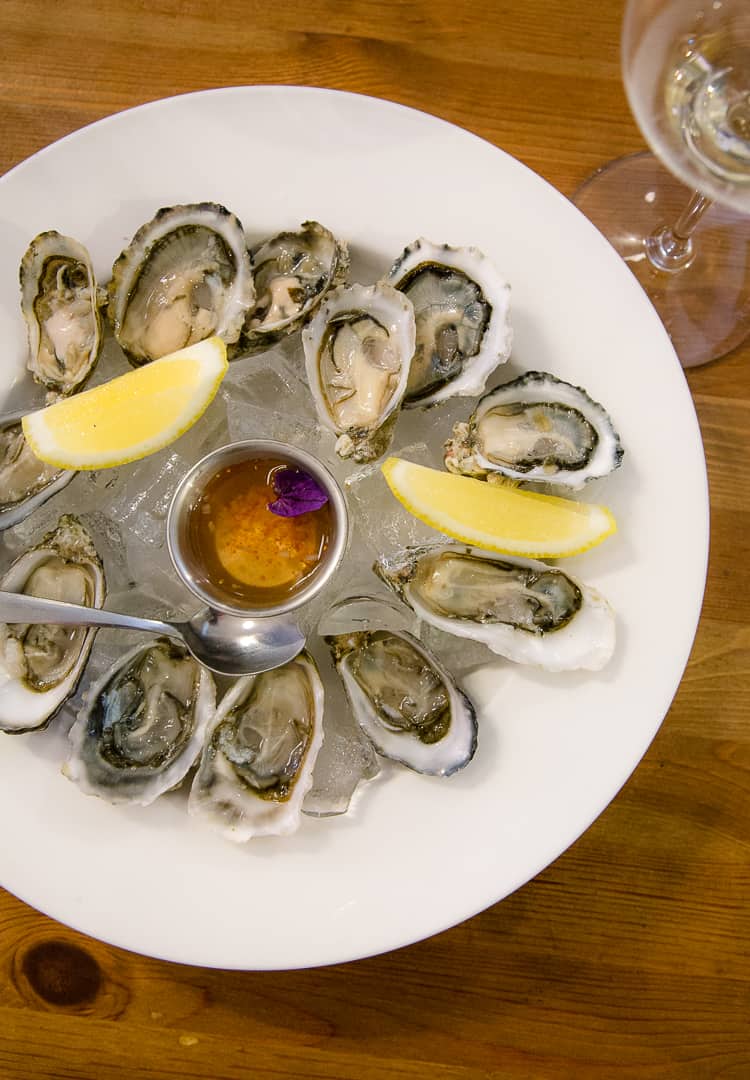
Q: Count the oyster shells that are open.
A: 12